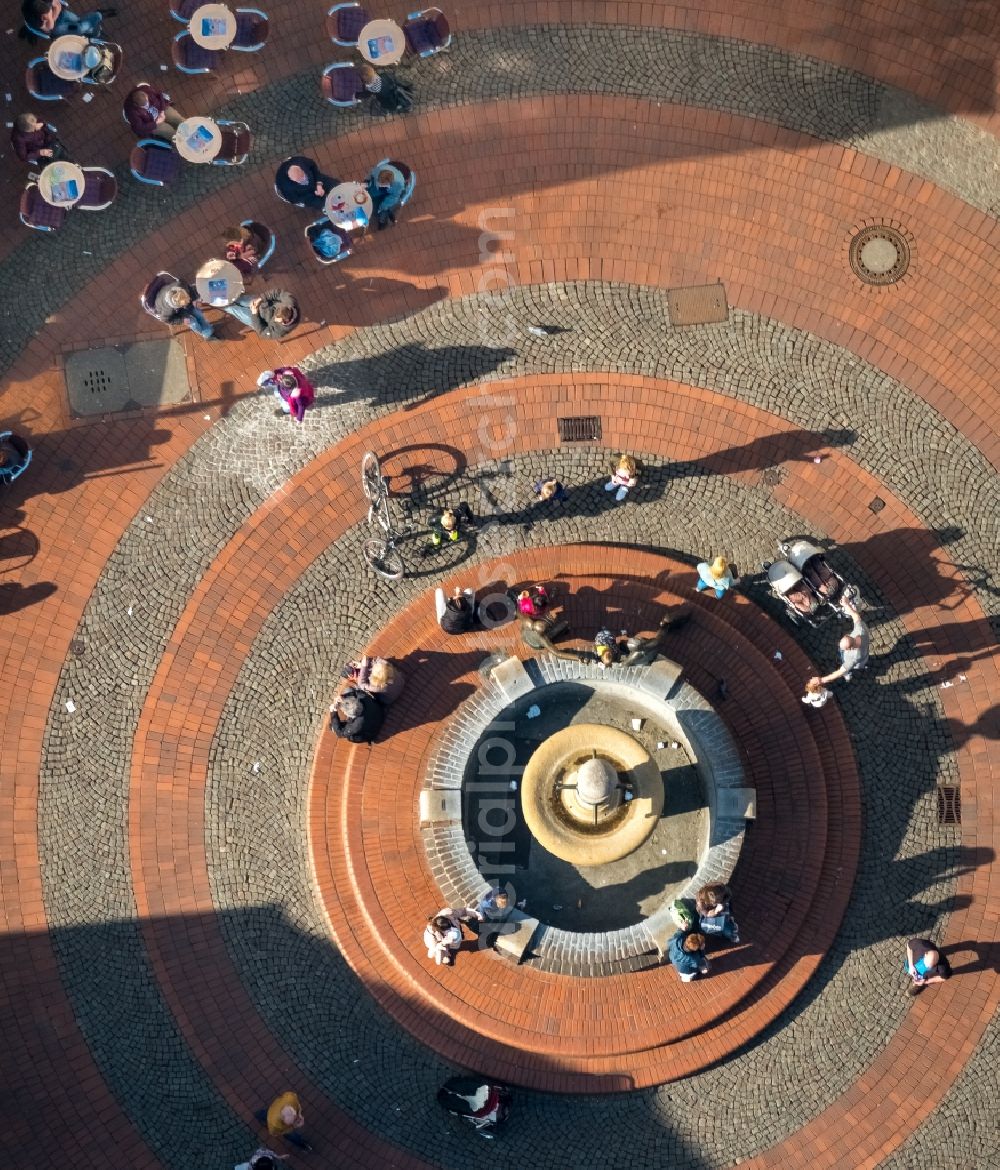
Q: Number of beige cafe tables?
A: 7